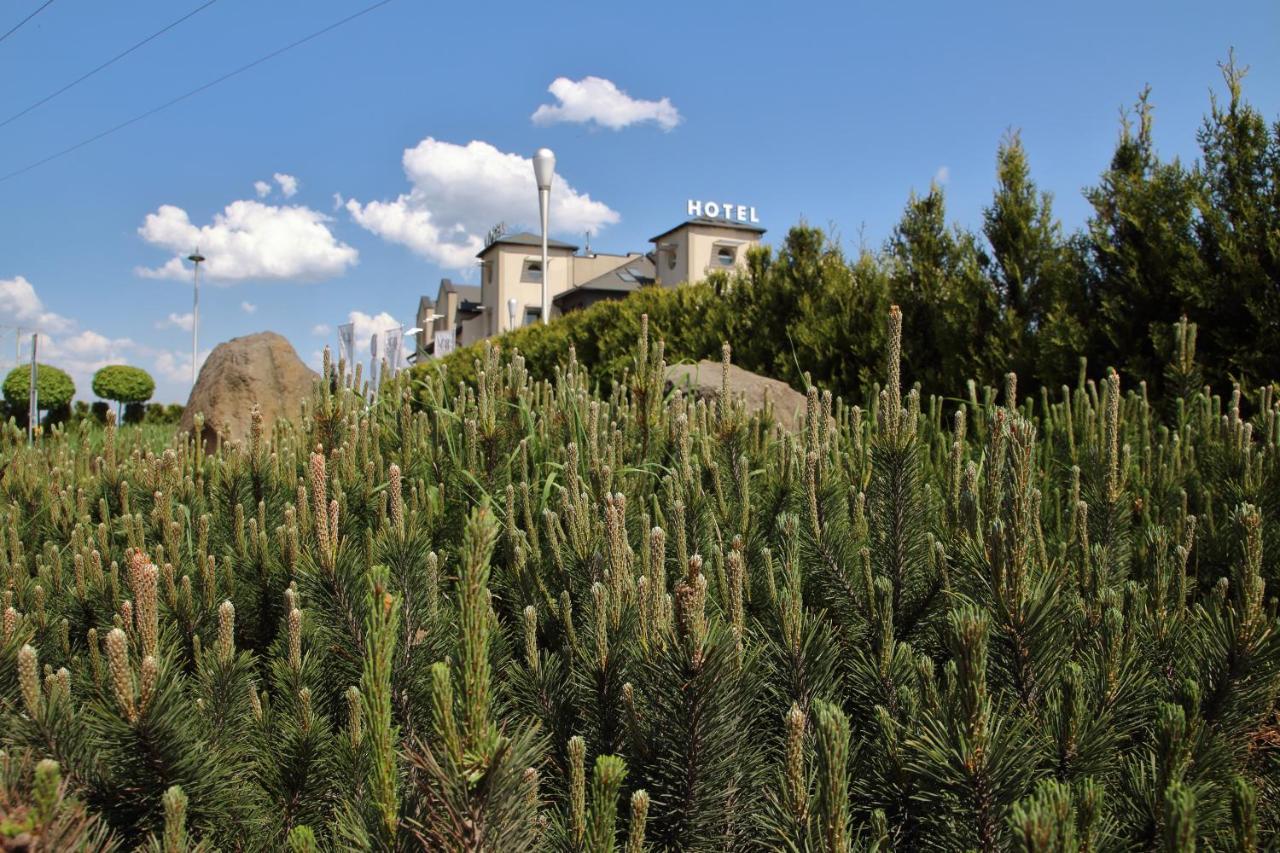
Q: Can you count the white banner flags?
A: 3